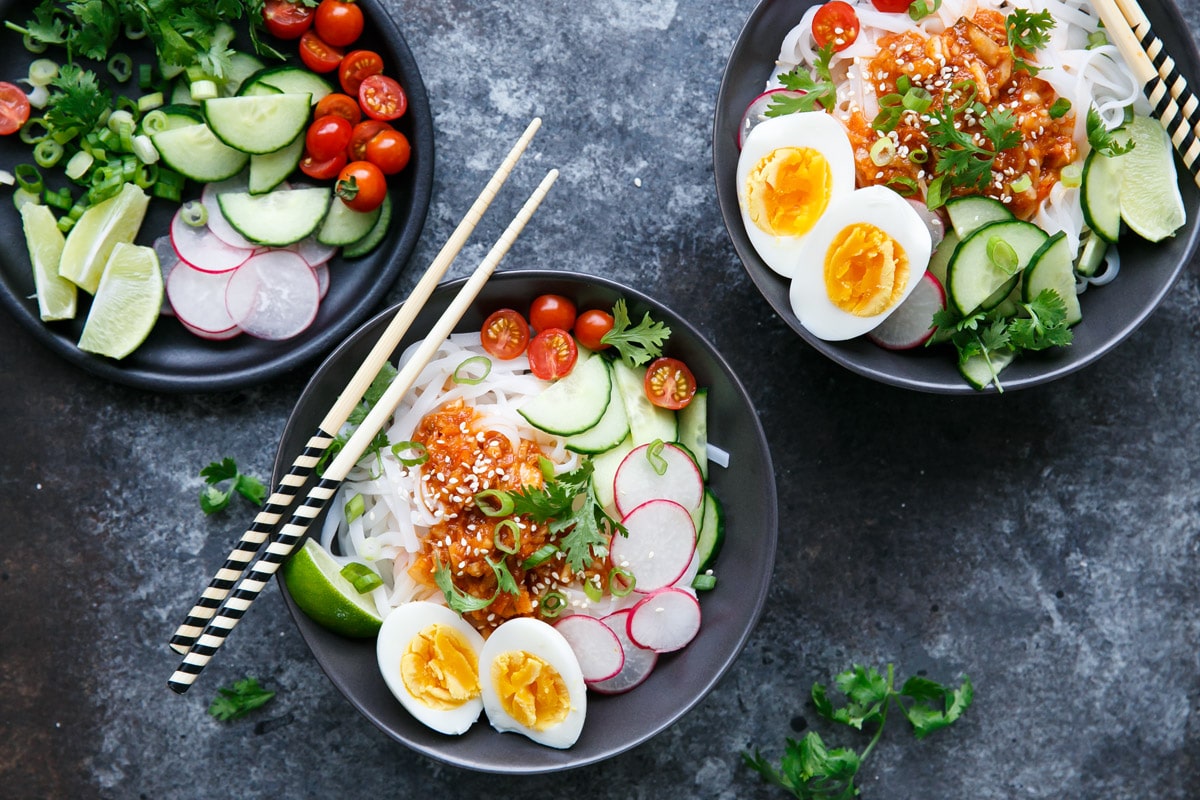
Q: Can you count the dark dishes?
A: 3